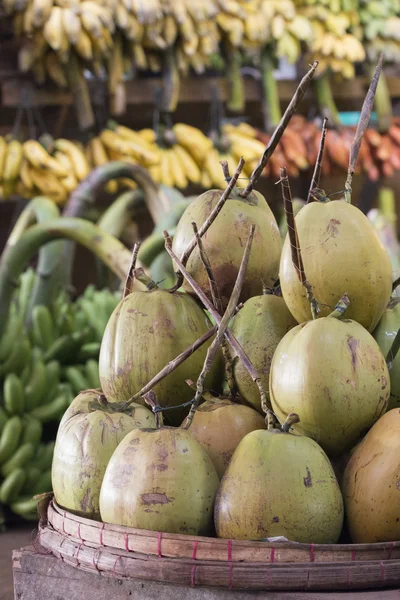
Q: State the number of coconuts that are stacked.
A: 11